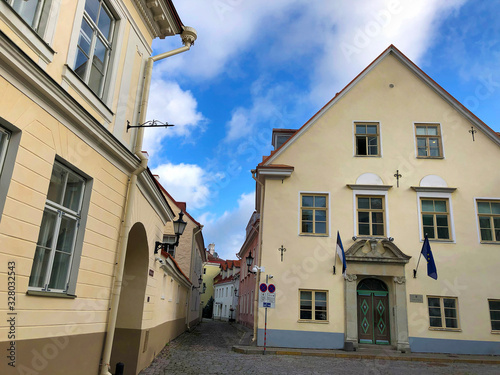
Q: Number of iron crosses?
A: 3